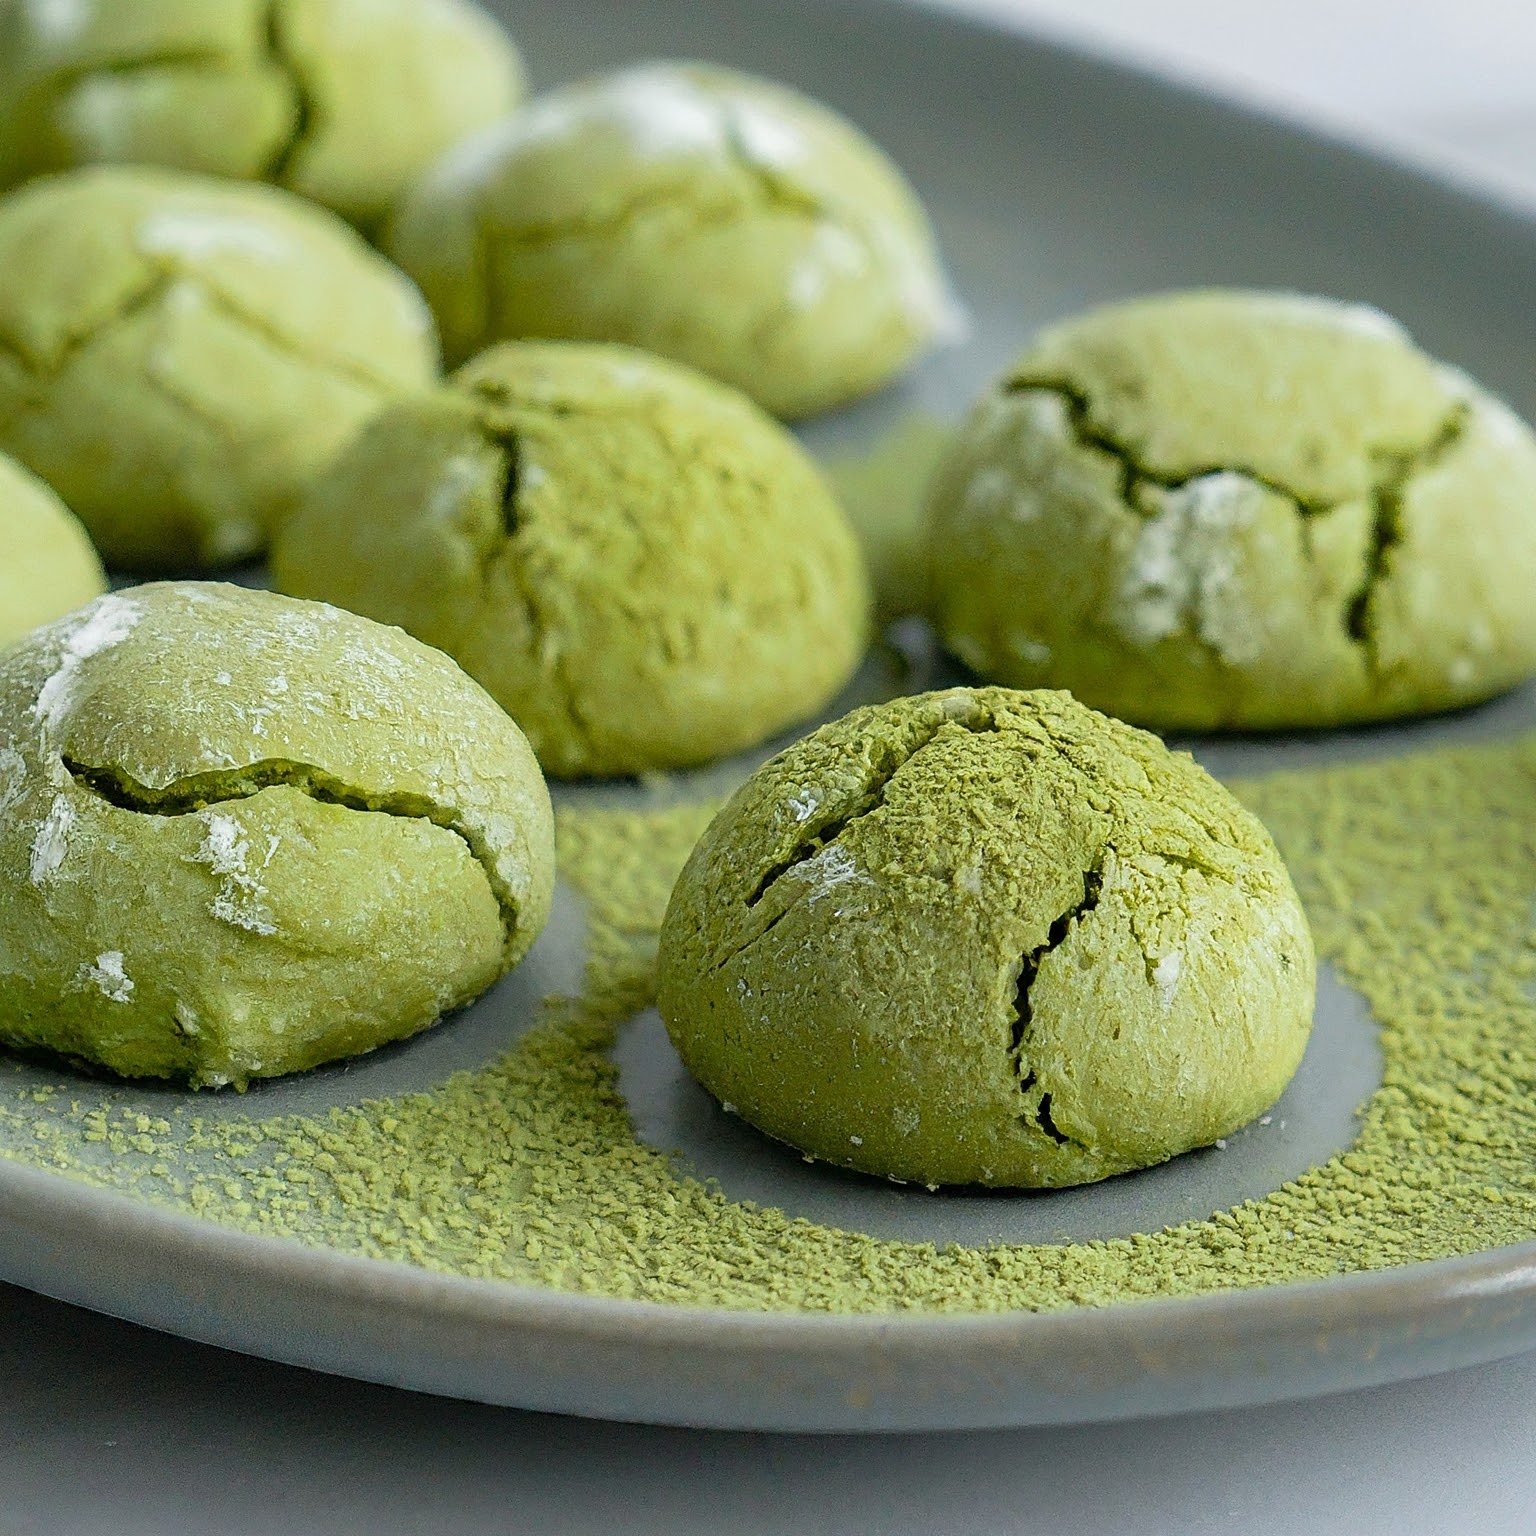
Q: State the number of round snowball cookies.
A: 8